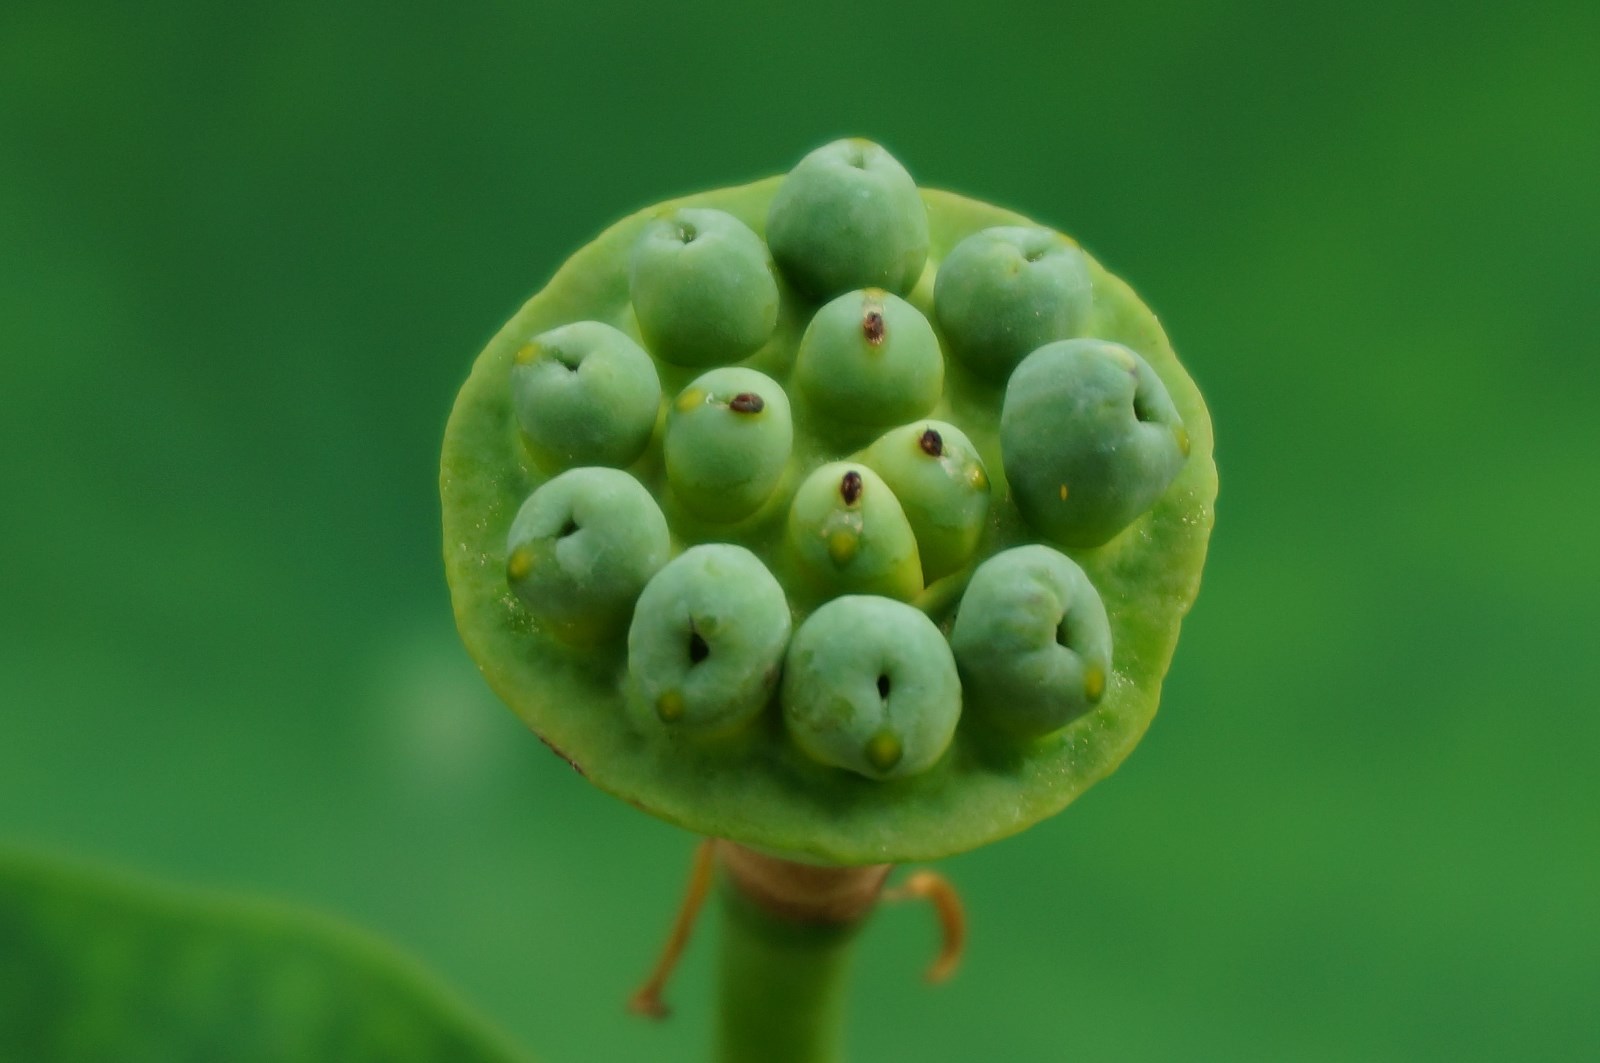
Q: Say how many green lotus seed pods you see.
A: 13